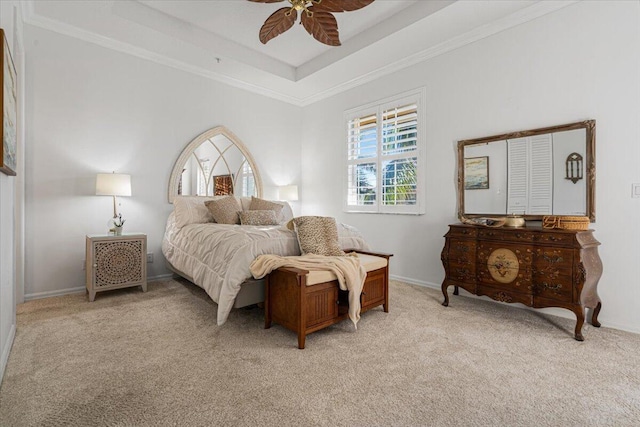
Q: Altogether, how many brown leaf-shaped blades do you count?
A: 4